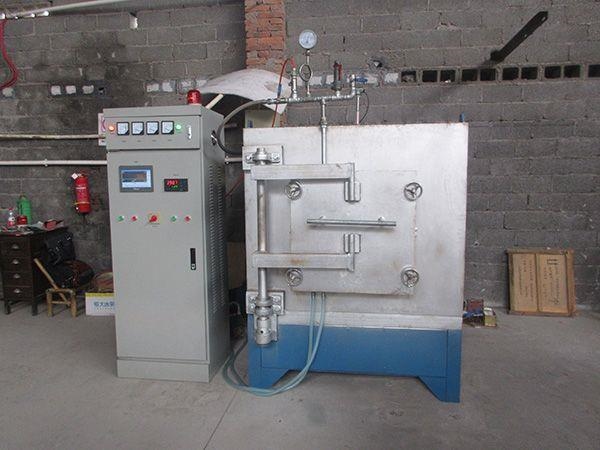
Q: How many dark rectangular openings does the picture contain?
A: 10